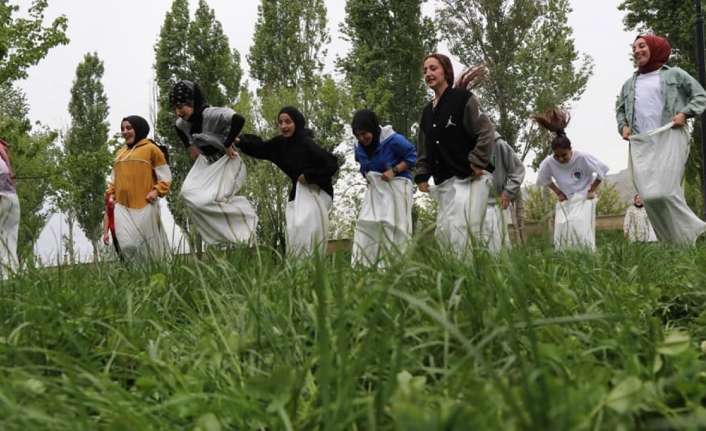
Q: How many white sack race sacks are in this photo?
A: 9